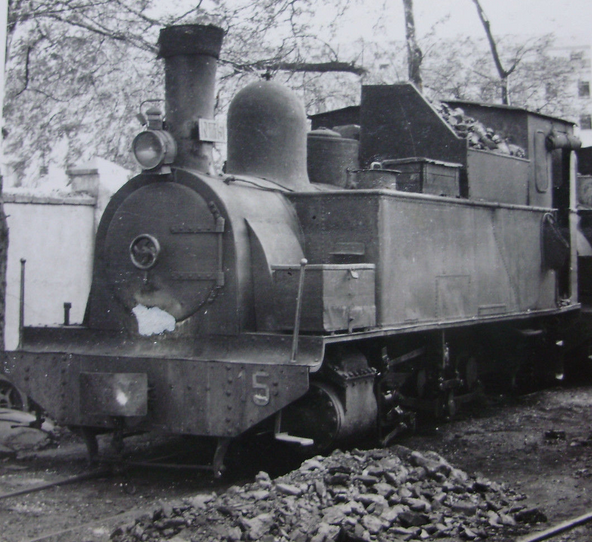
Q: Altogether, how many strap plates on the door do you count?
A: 2